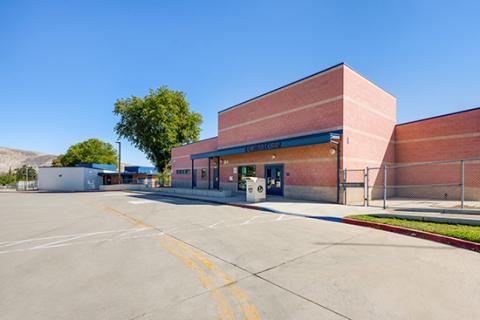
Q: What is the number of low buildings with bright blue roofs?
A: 2